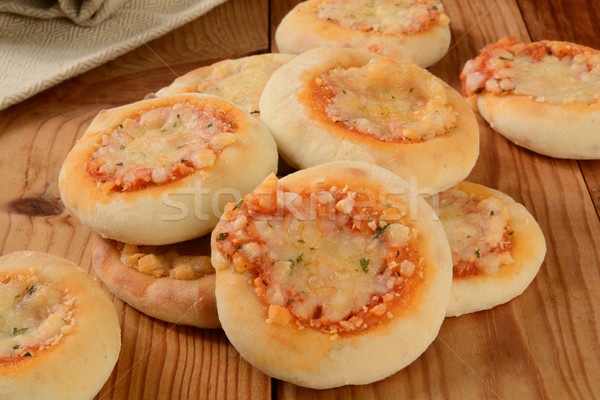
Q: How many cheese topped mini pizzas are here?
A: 9